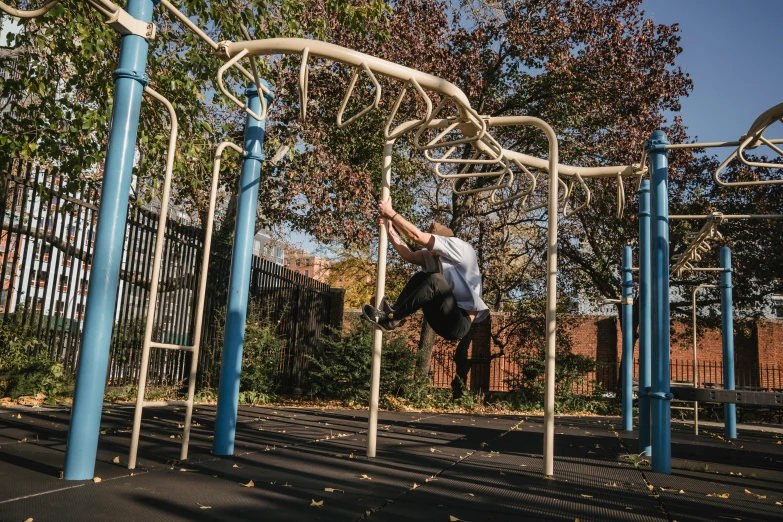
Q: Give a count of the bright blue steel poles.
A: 6